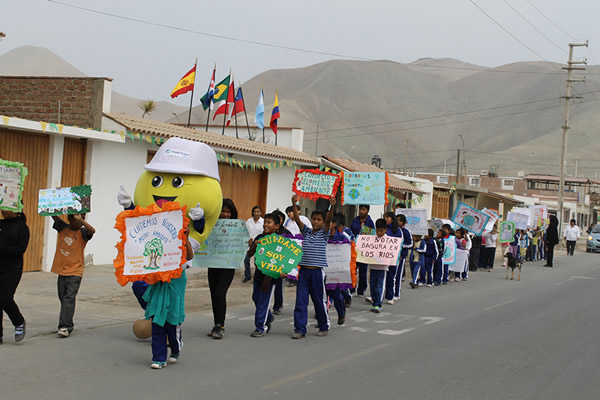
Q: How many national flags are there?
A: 7